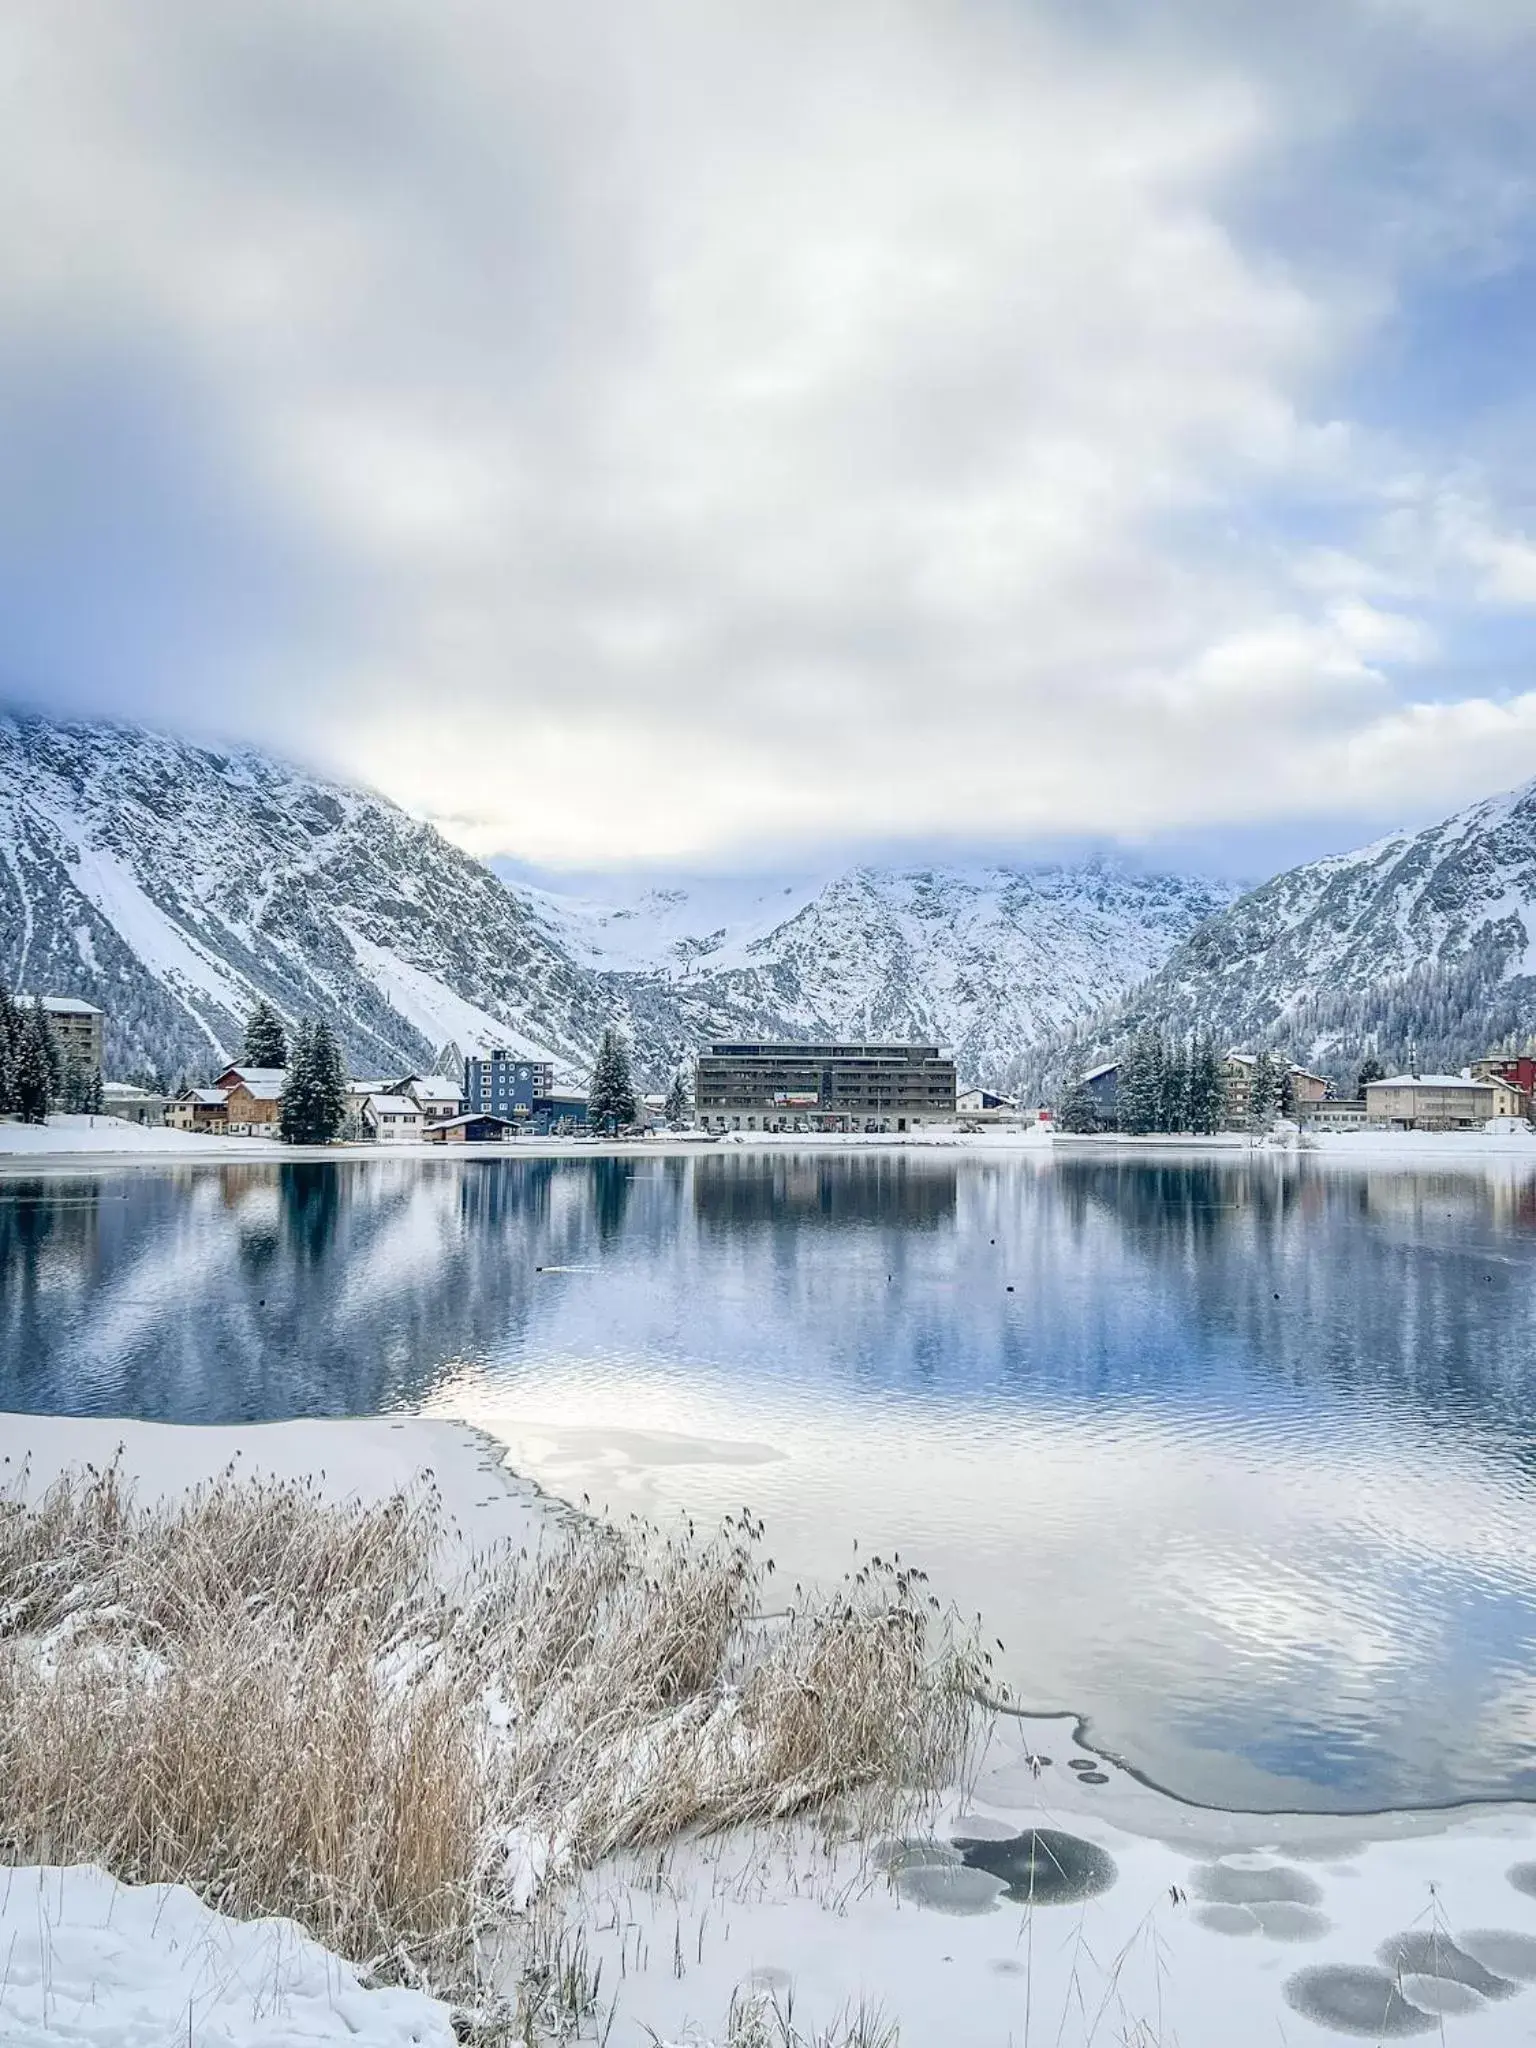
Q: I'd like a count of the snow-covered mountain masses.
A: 3